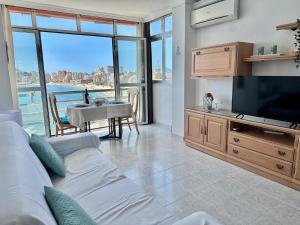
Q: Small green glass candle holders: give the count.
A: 2